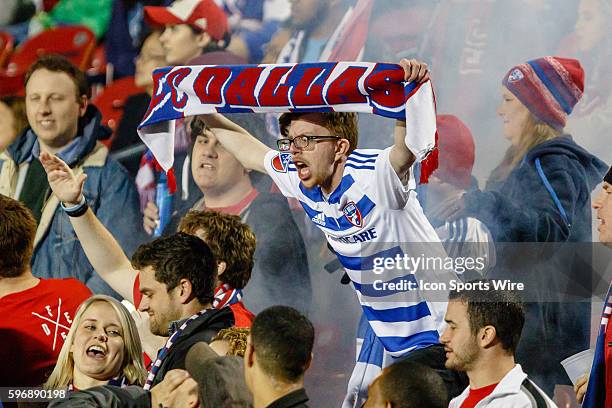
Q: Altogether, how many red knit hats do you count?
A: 2